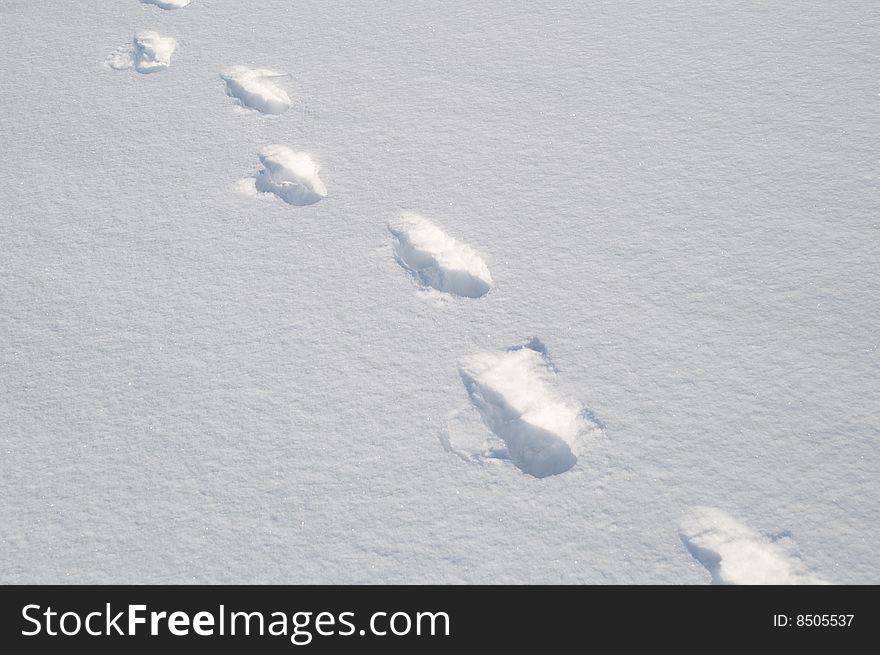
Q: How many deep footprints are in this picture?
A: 7